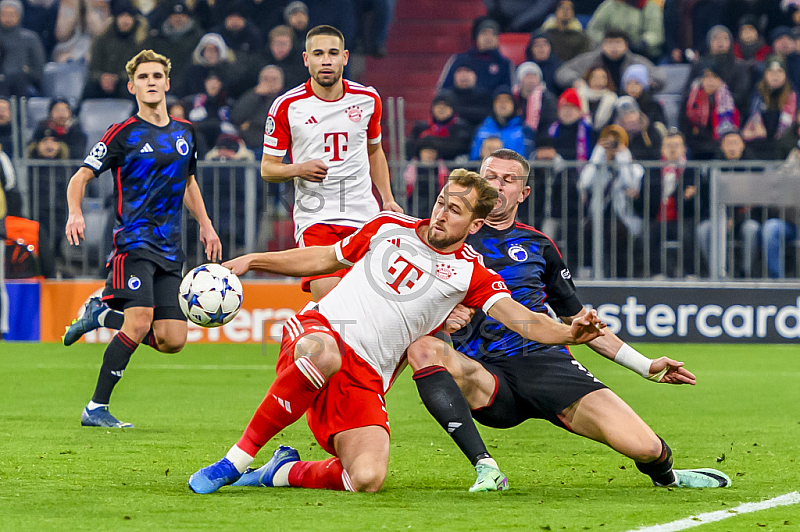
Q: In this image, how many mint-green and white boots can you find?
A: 2